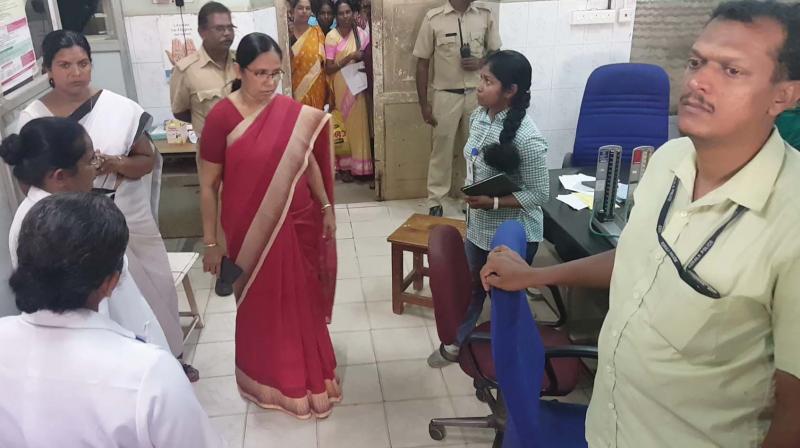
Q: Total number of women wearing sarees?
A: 4